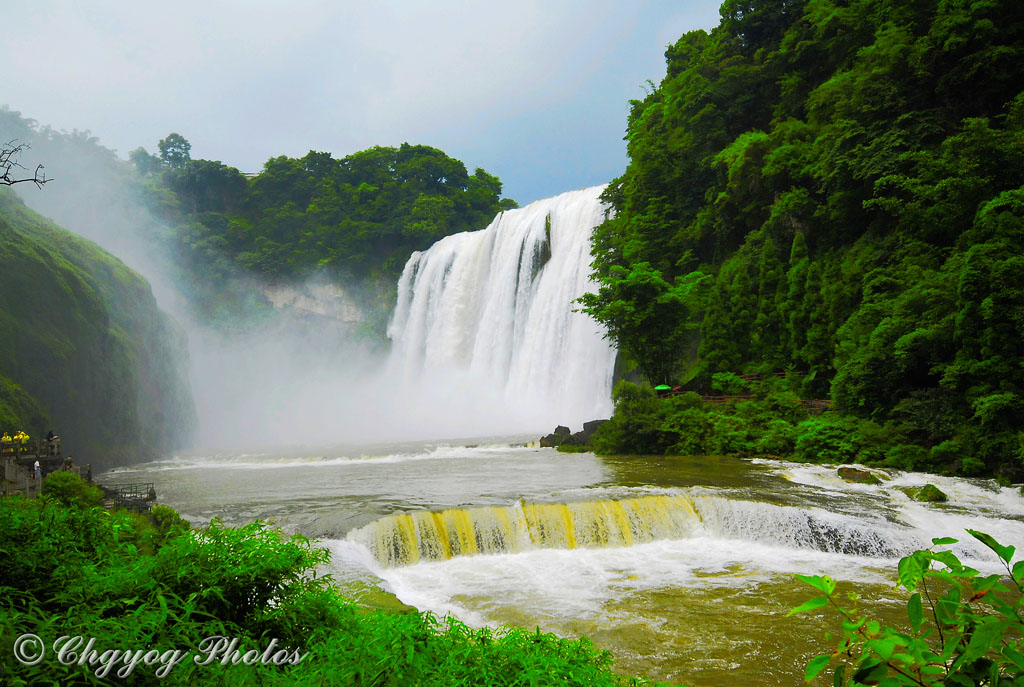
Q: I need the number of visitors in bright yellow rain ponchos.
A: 3